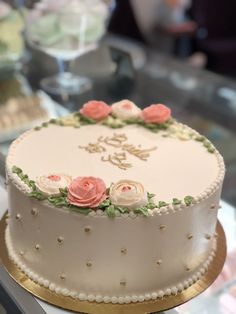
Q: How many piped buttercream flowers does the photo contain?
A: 6